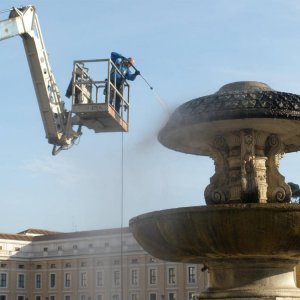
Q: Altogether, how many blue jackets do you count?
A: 1